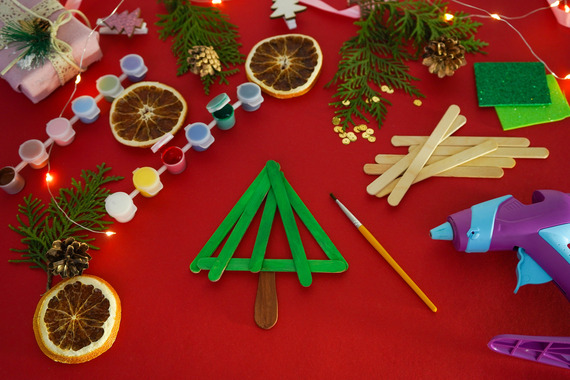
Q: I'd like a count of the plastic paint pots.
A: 12